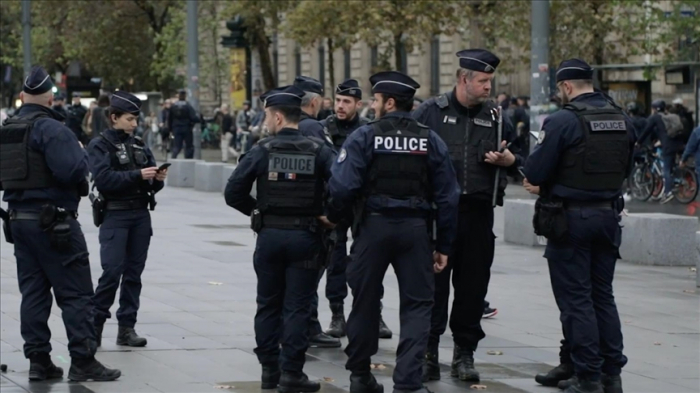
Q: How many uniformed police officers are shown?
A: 8